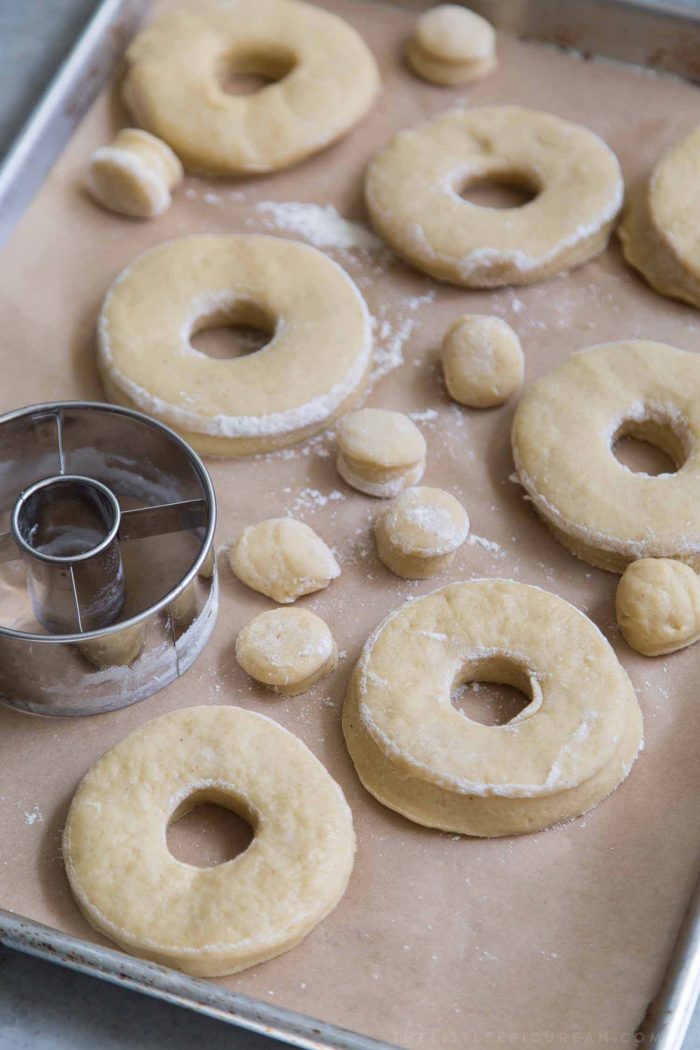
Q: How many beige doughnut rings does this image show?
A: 7